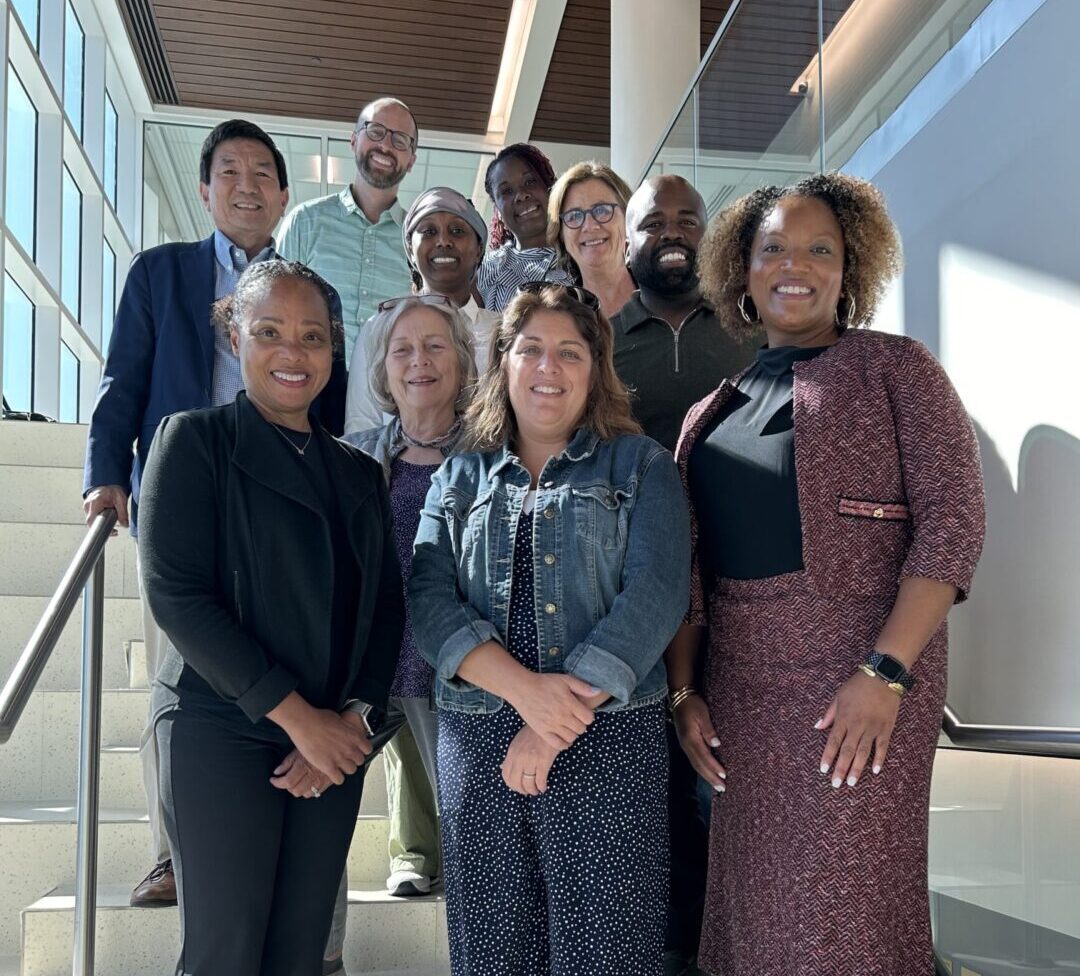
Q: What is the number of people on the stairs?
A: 10